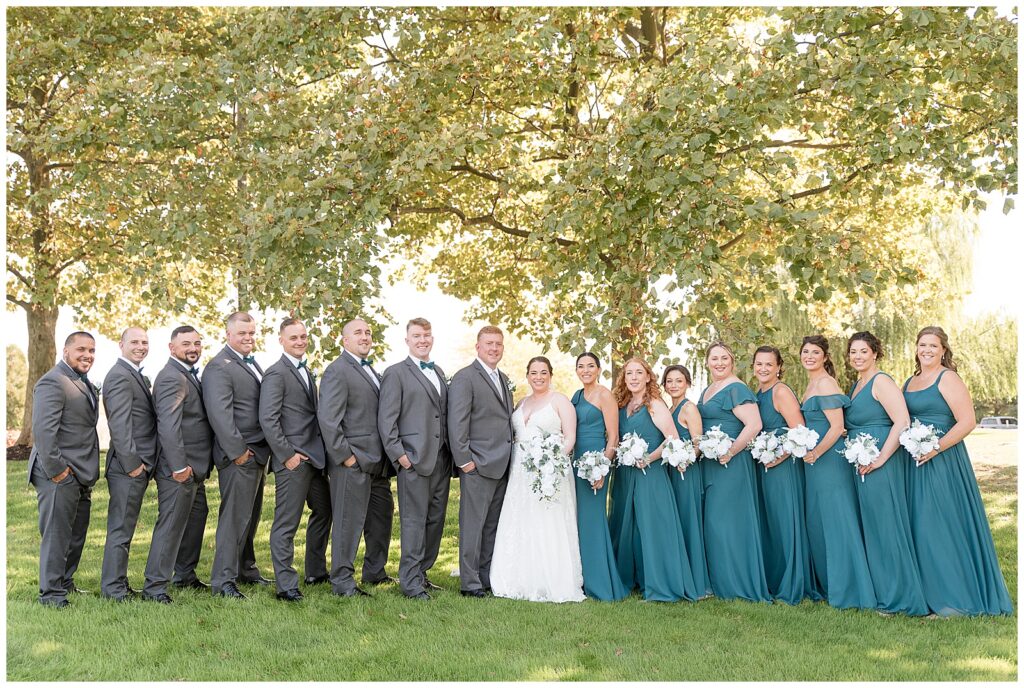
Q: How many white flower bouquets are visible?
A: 9